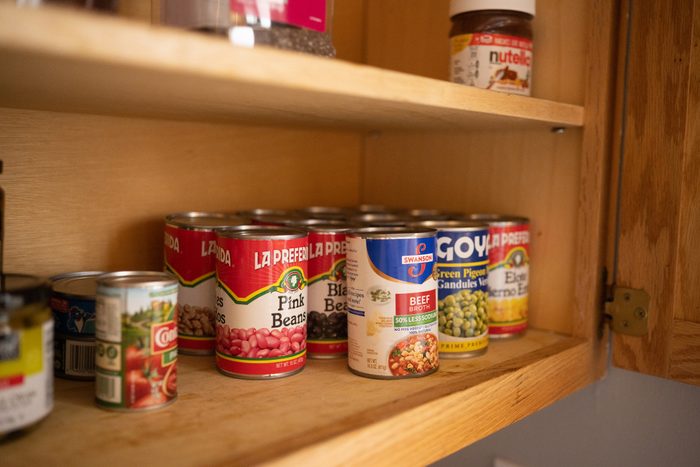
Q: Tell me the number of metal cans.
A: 13